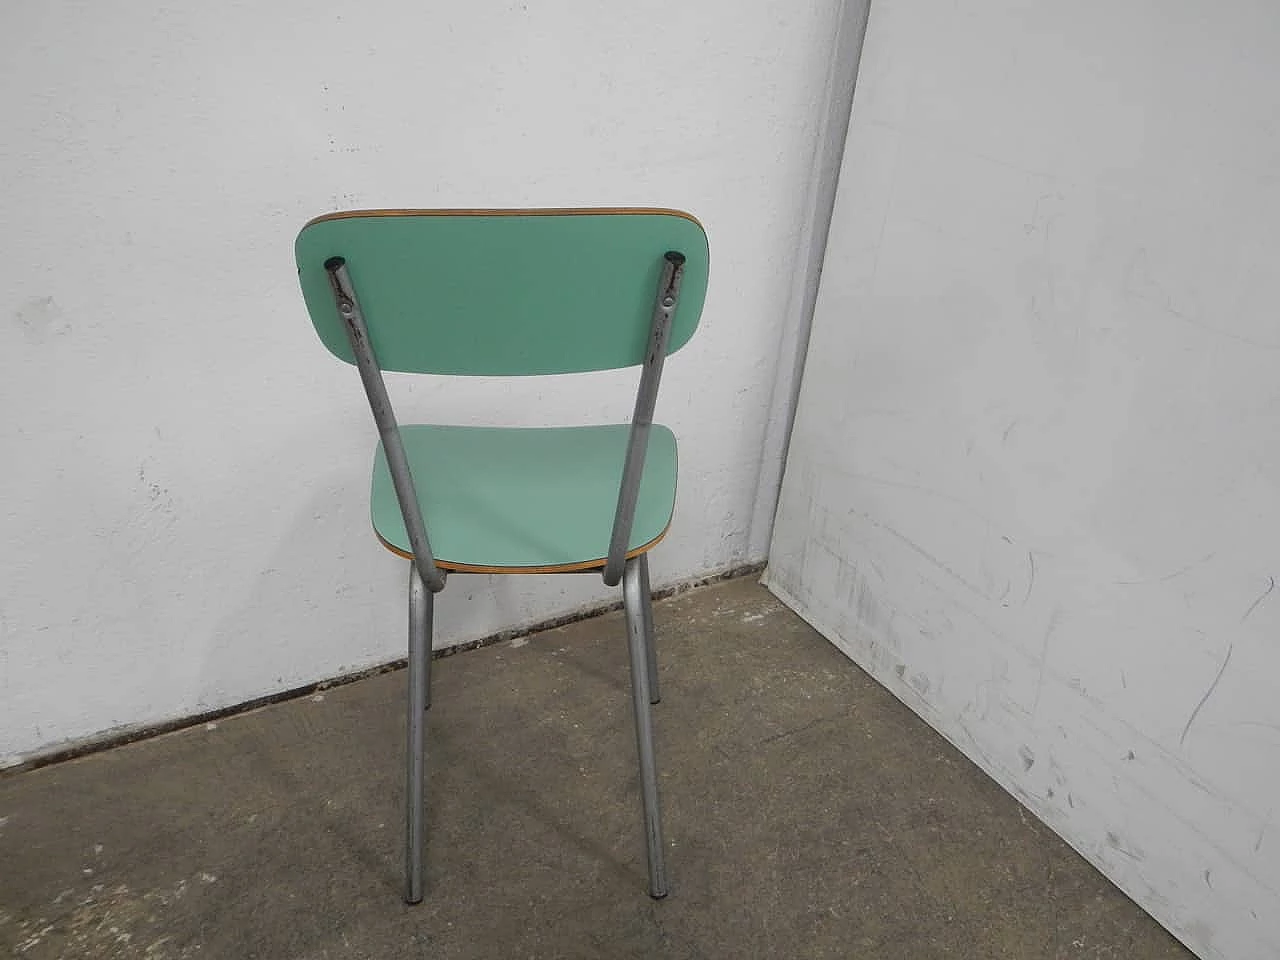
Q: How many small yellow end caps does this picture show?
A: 0